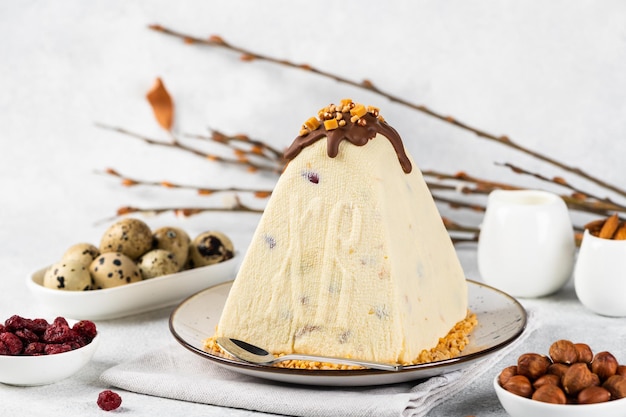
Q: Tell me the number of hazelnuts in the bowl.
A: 14